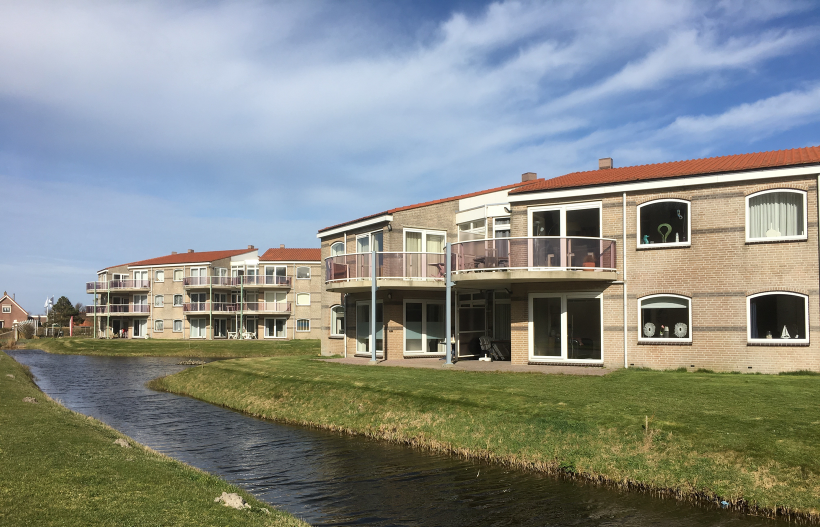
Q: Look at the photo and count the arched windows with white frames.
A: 15